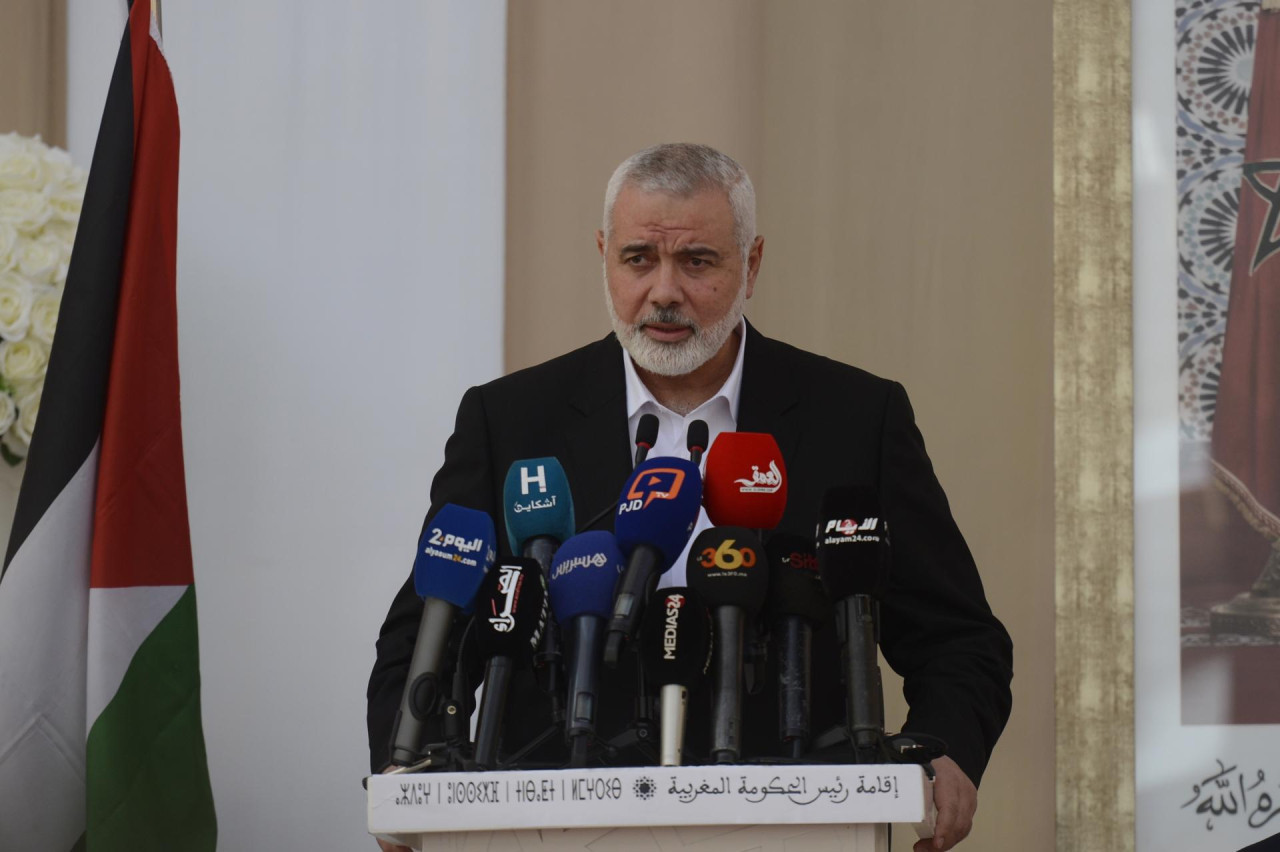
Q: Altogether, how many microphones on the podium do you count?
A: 12